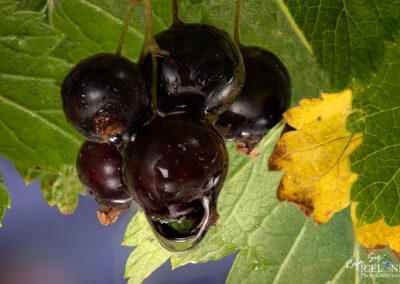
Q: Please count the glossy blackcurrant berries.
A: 5